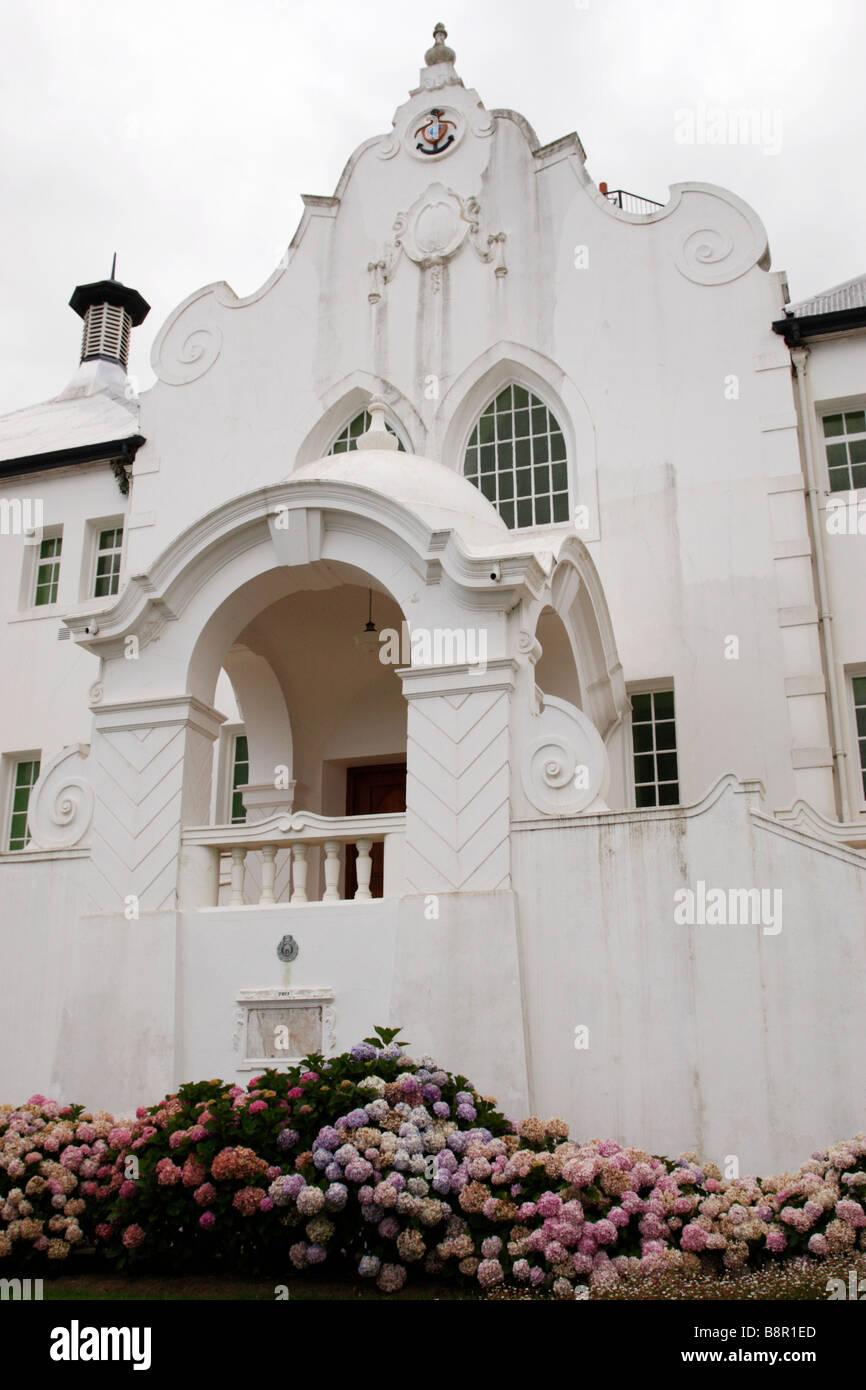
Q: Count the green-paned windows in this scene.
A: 9